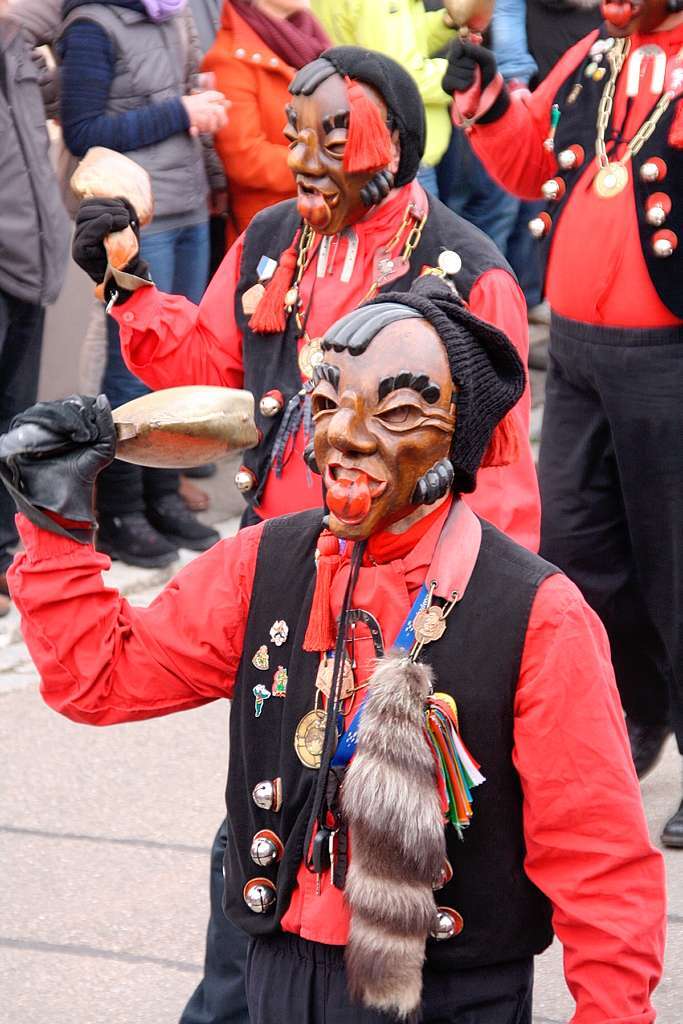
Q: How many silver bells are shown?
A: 13